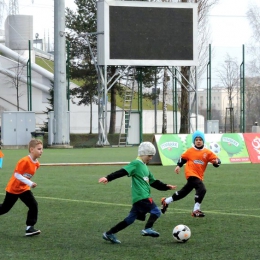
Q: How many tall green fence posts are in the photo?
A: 6